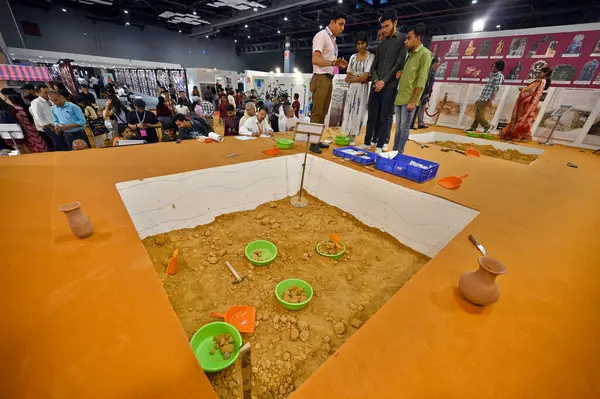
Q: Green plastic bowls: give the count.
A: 8